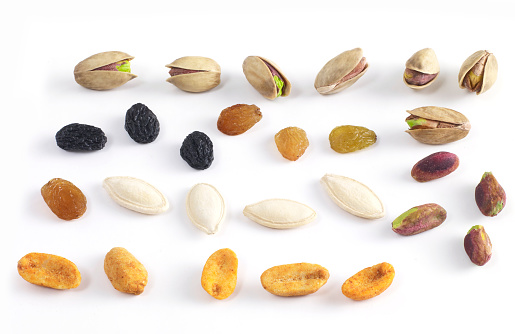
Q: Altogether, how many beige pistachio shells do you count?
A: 7